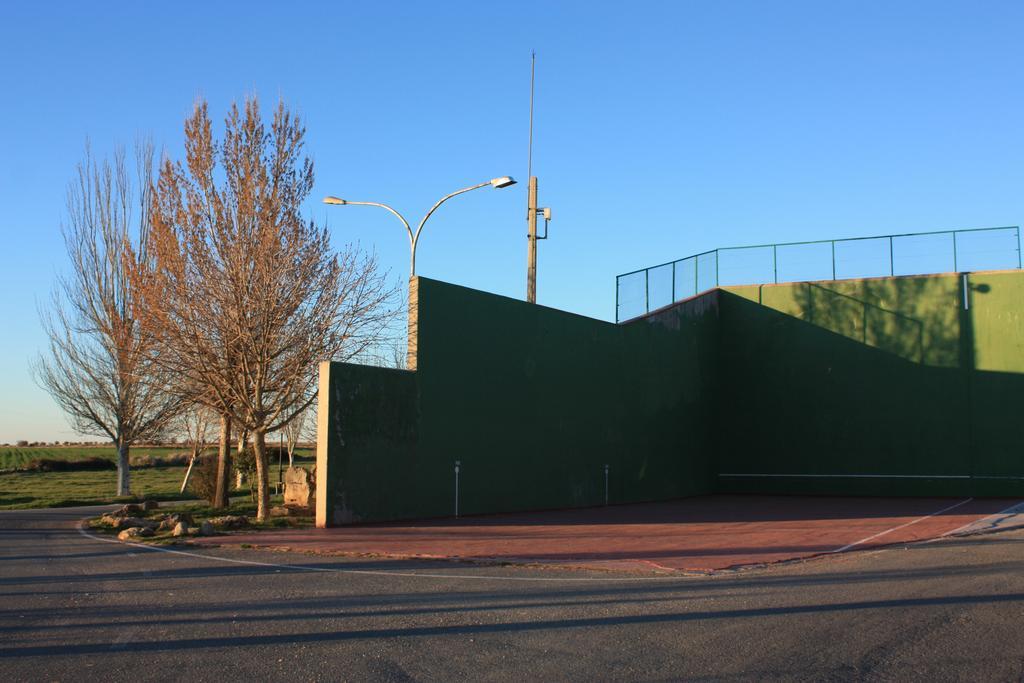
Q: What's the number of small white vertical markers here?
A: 2